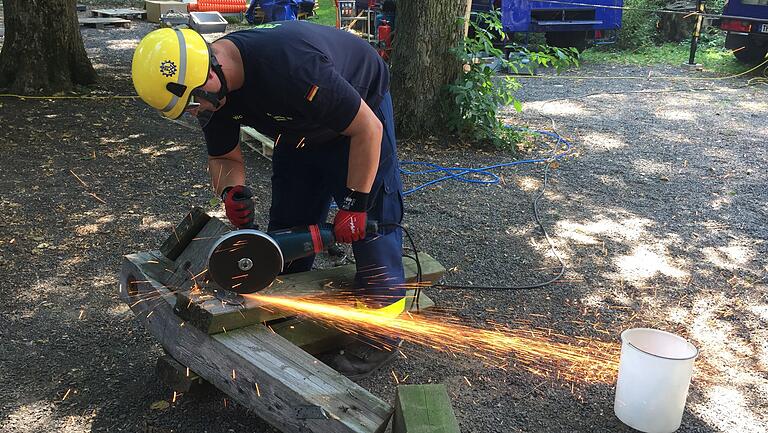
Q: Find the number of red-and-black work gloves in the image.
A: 2